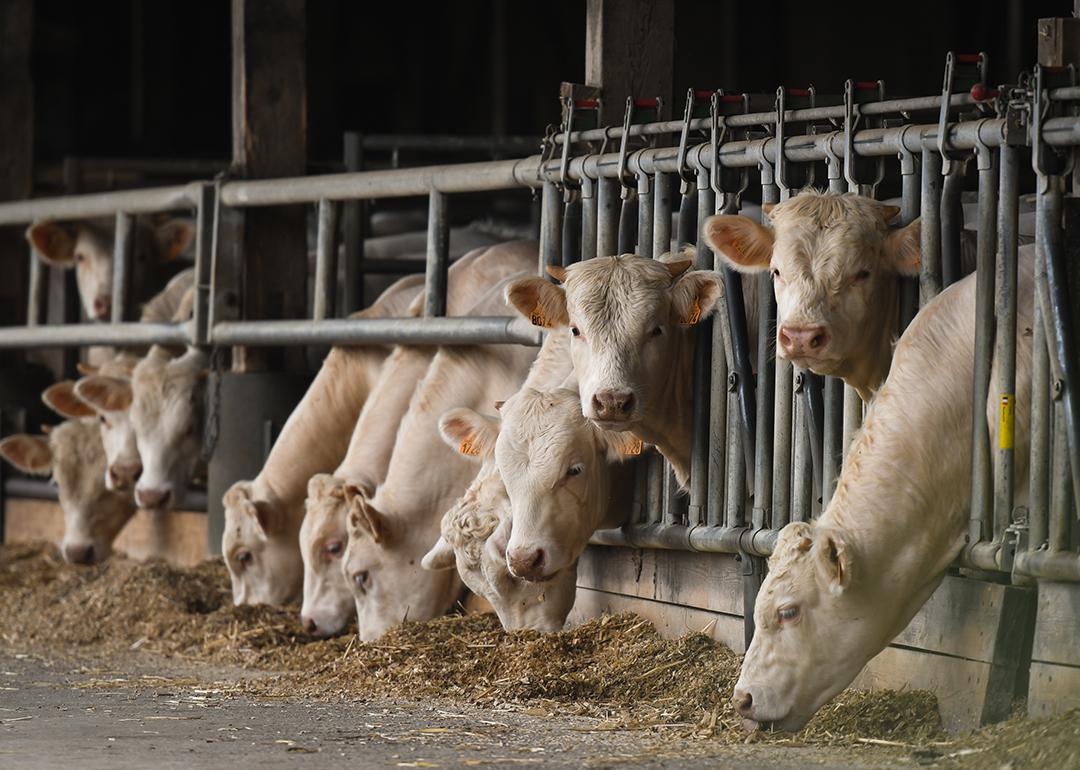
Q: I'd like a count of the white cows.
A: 12